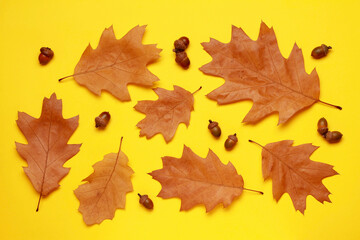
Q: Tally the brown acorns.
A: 10